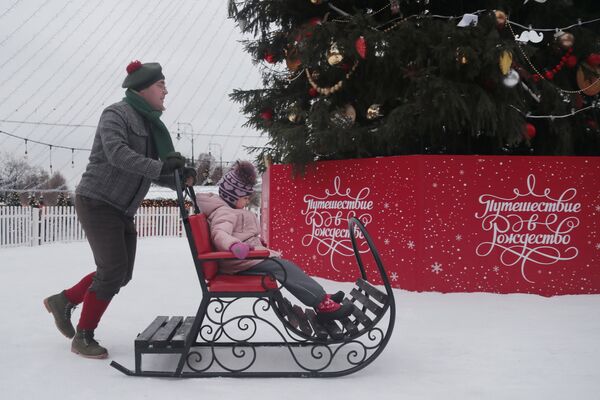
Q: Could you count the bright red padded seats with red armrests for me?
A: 1